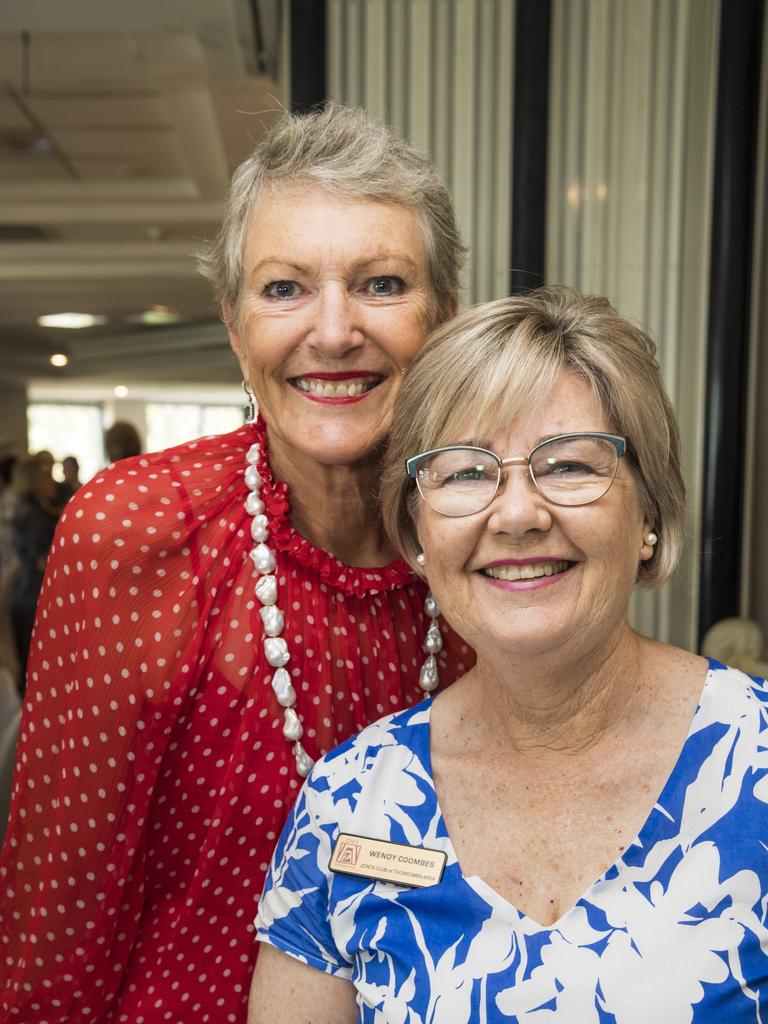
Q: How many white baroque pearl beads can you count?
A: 14